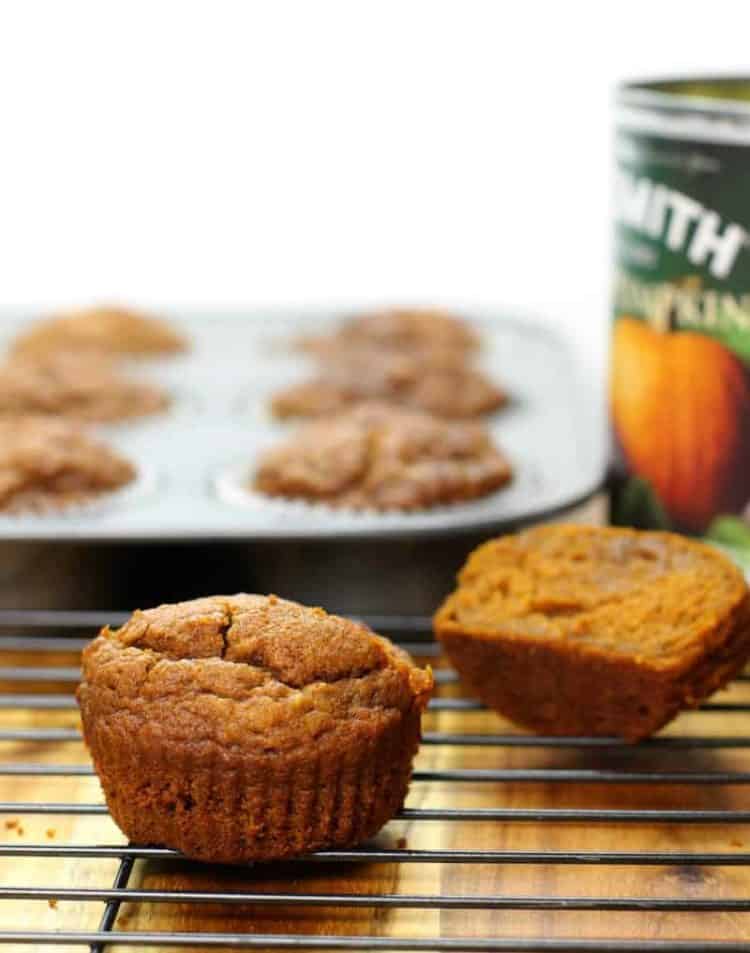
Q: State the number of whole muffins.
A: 7